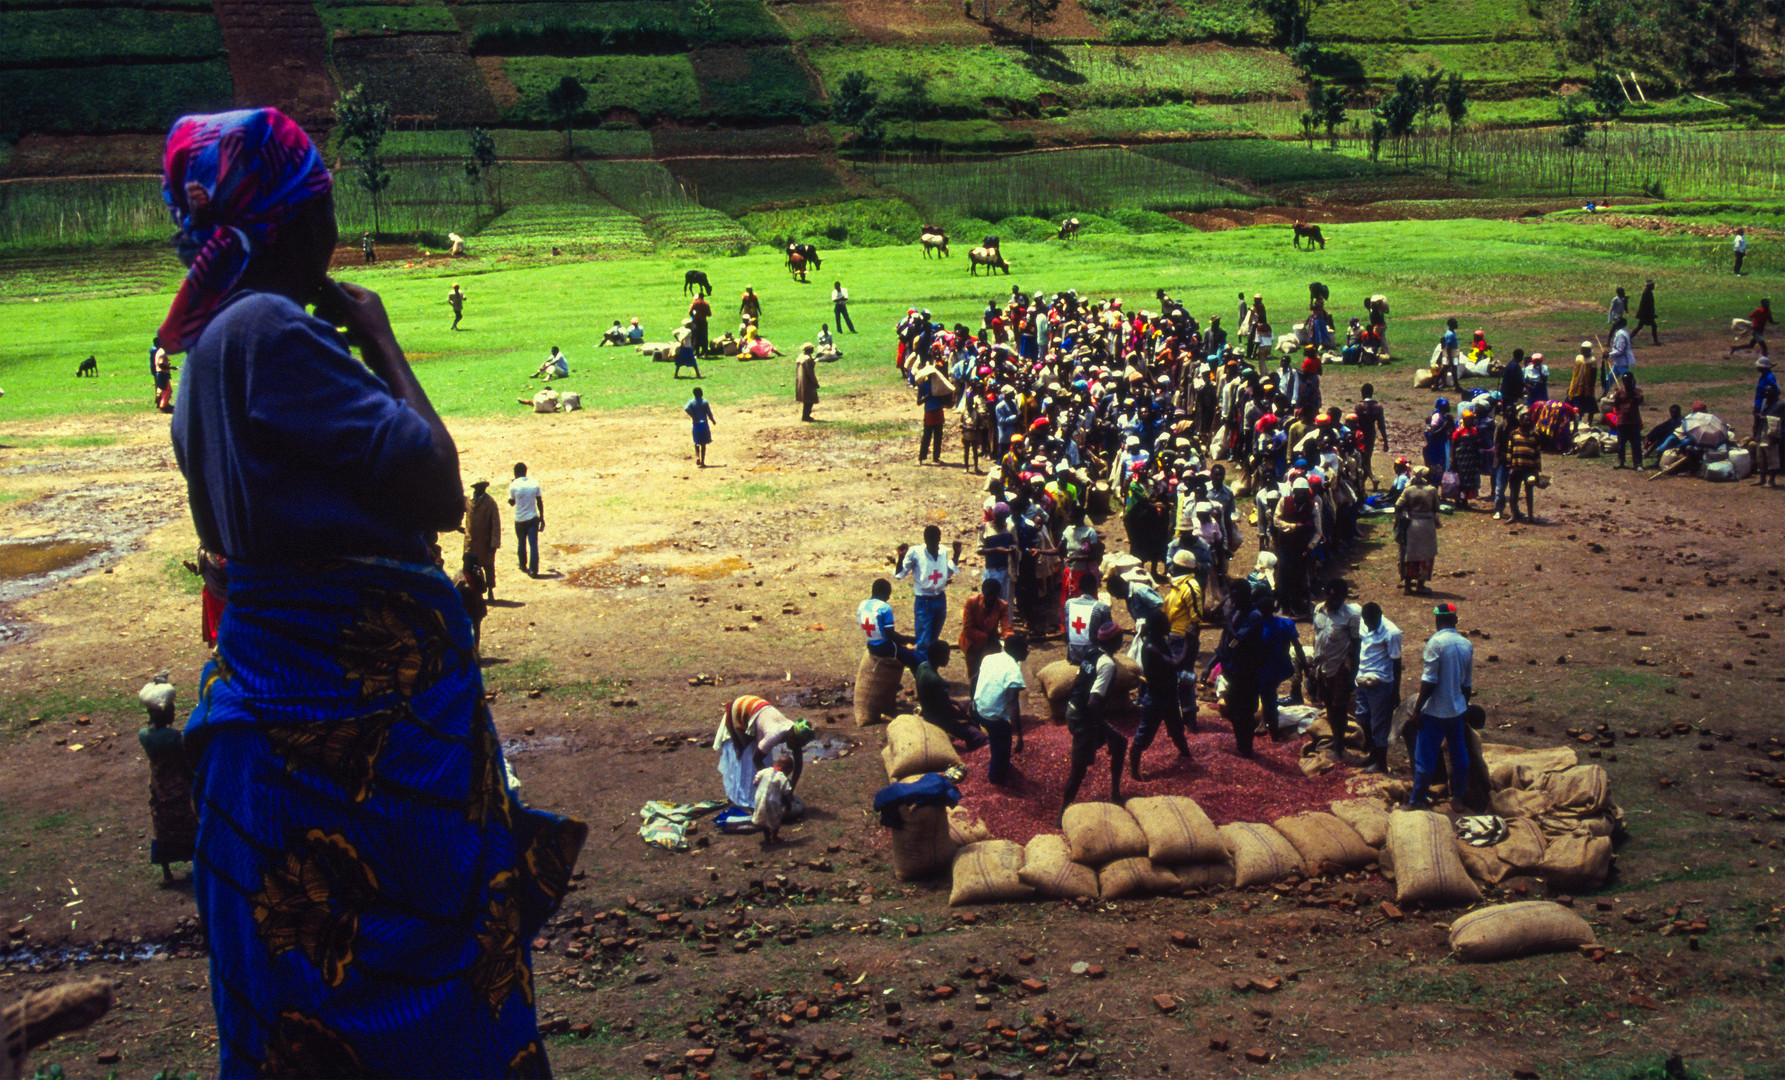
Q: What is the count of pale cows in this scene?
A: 2